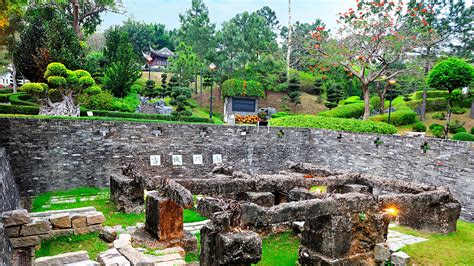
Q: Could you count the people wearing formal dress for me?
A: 0